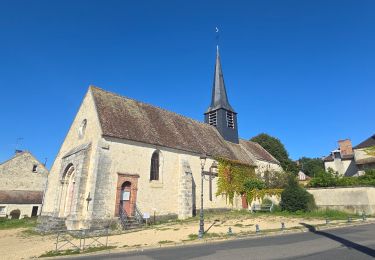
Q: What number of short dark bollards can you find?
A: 6